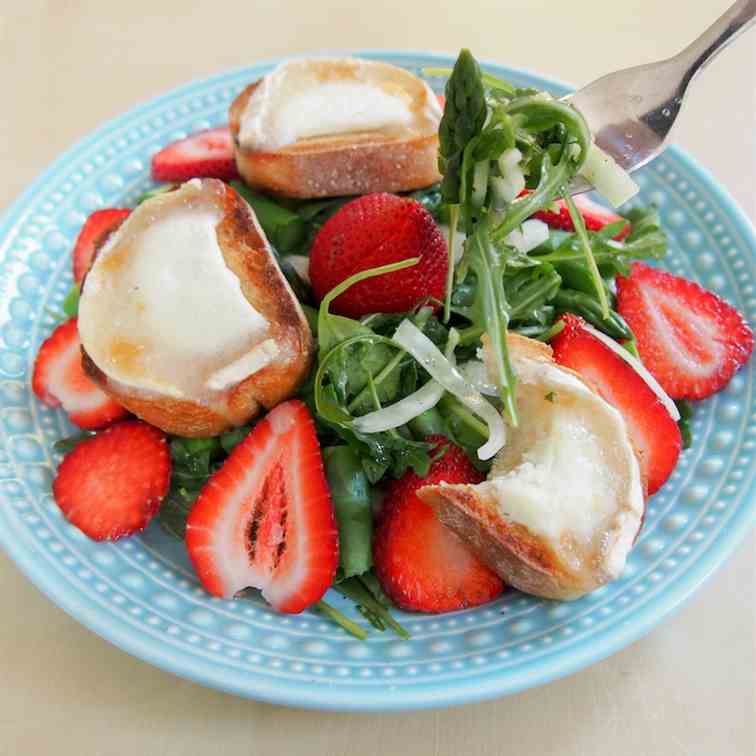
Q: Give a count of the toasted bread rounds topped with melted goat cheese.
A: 3